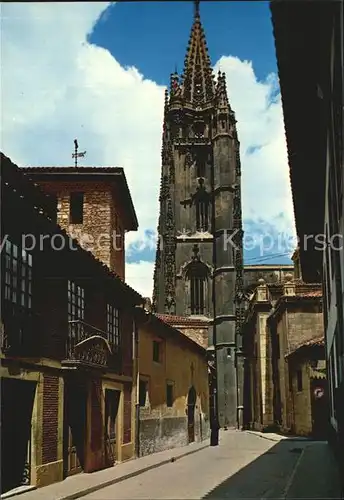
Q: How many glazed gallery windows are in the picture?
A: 3